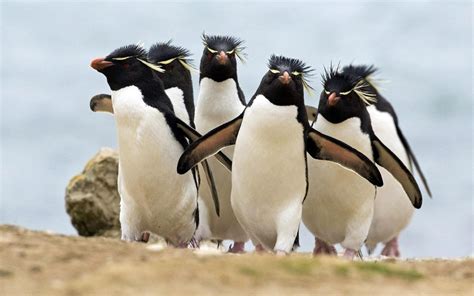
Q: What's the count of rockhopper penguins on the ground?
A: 6